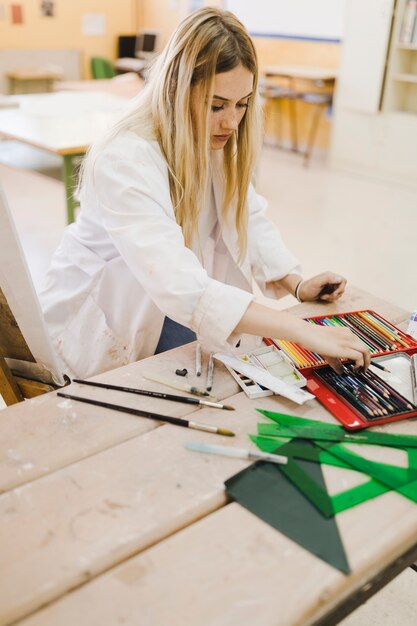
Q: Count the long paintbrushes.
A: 2